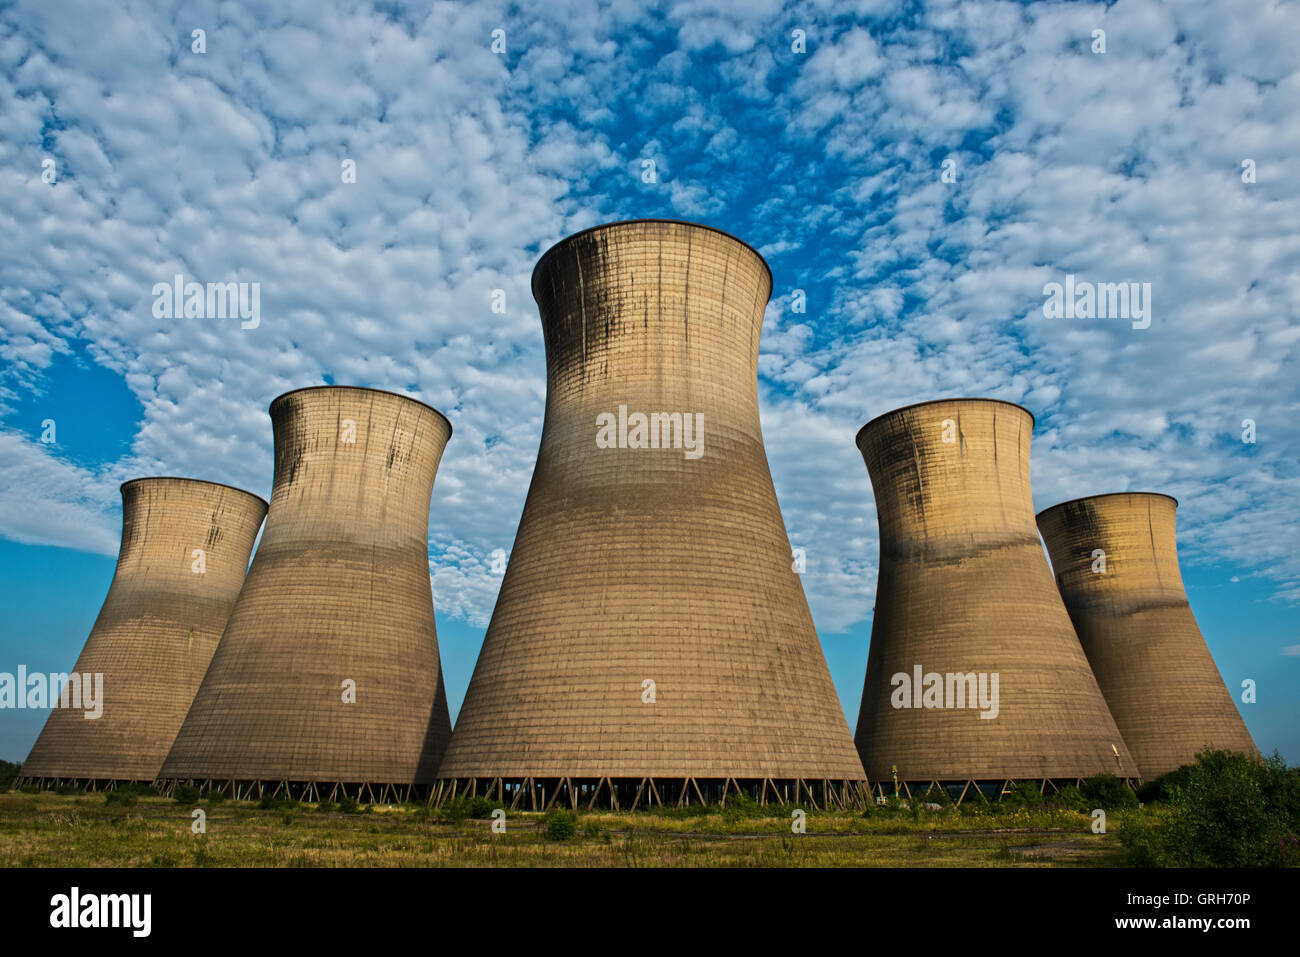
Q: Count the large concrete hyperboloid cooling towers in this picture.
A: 5